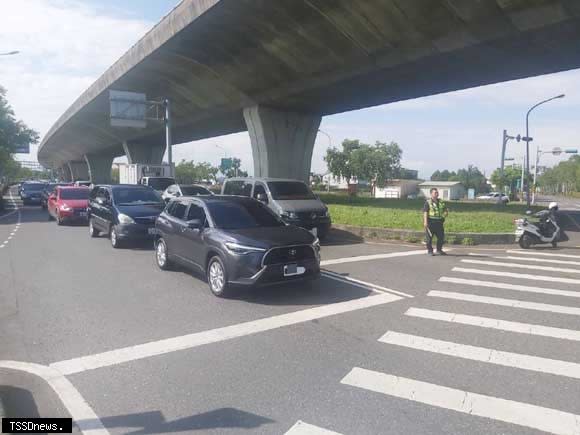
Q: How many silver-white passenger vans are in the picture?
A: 1